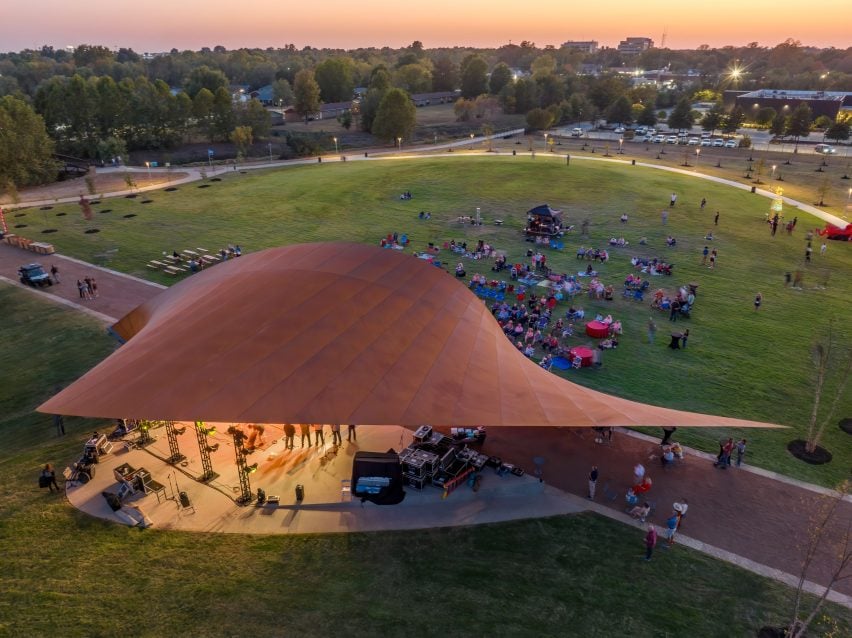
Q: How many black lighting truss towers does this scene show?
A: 4